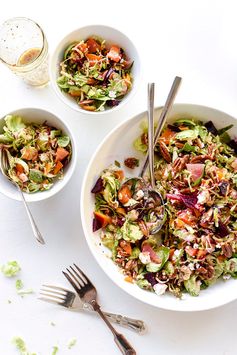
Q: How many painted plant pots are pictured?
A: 0